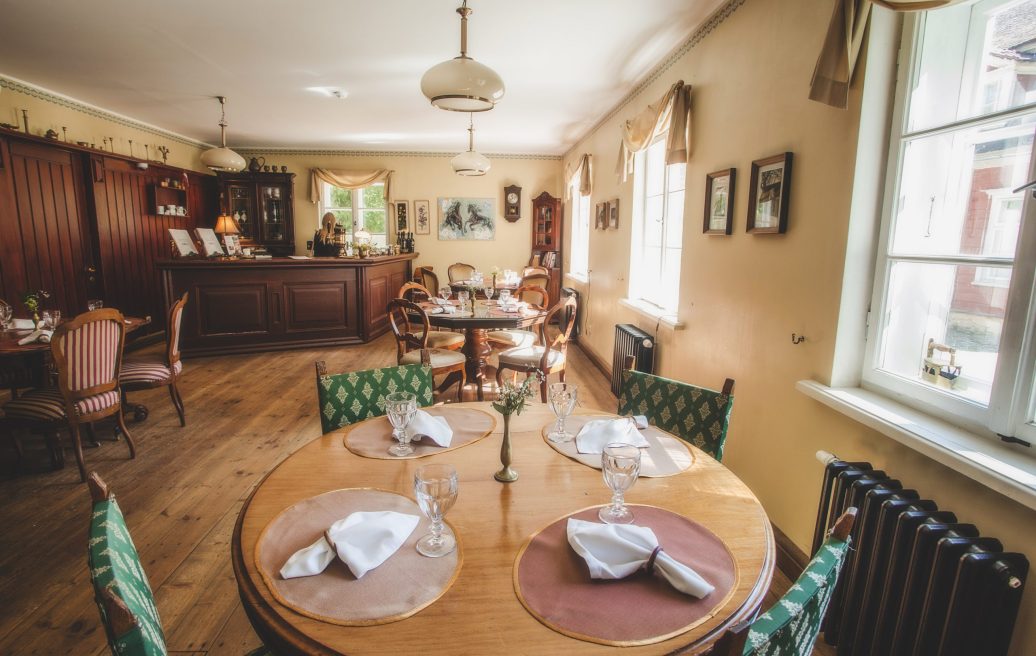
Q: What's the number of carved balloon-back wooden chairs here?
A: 4